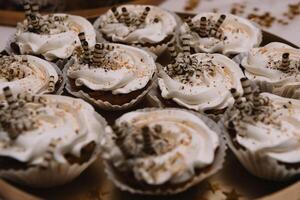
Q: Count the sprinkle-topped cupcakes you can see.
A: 10